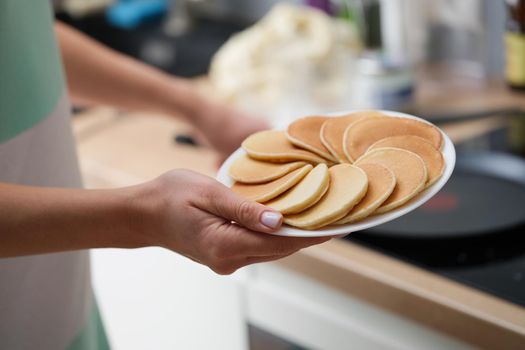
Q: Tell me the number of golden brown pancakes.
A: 11